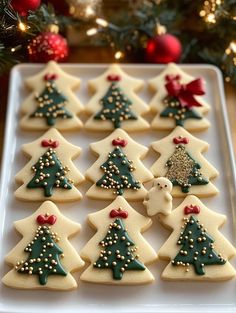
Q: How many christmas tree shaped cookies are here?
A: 9